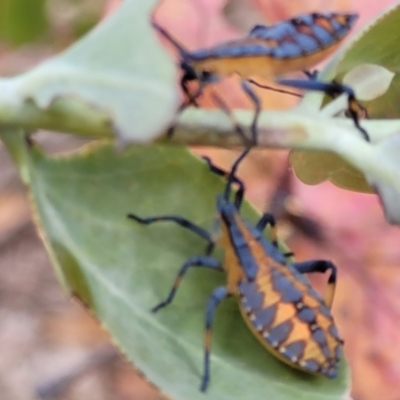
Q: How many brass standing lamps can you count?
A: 0